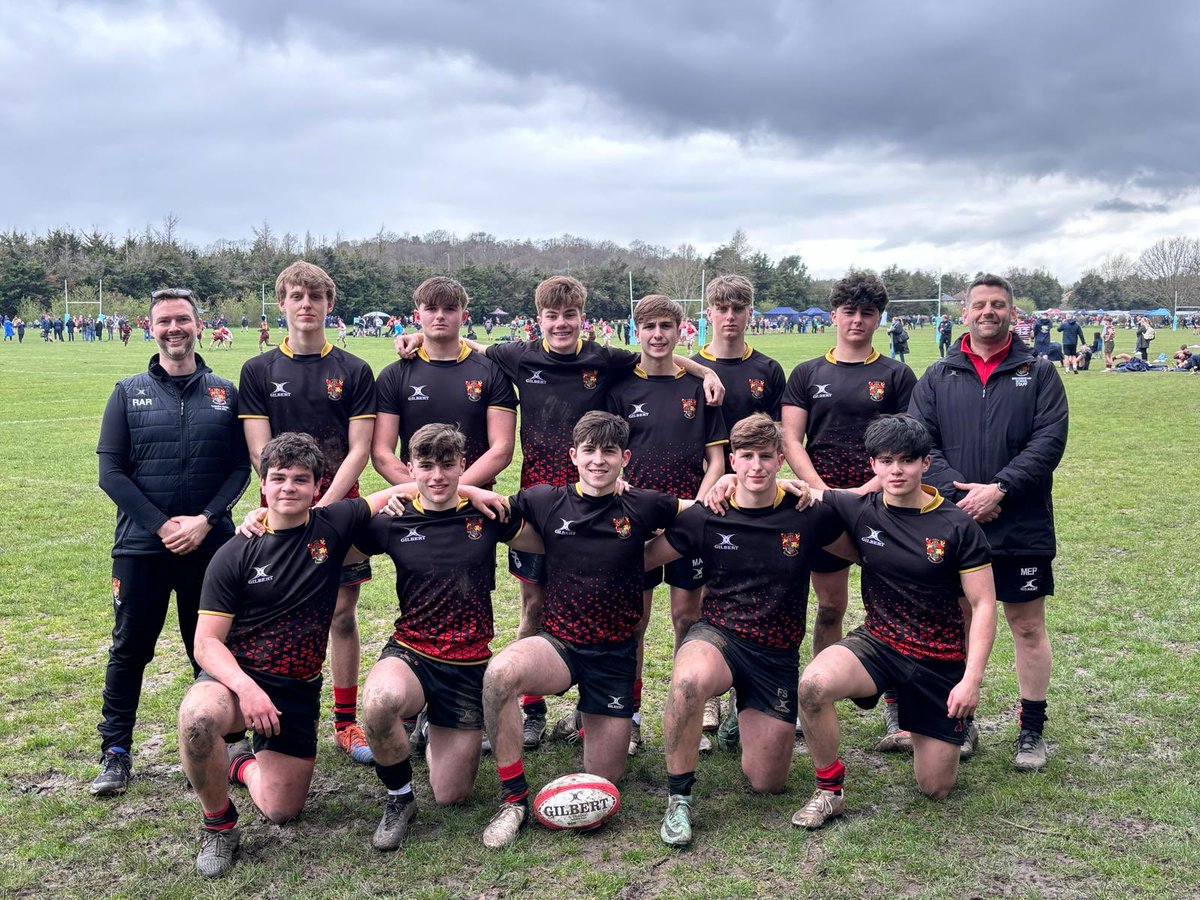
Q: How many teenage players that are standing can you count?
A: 6